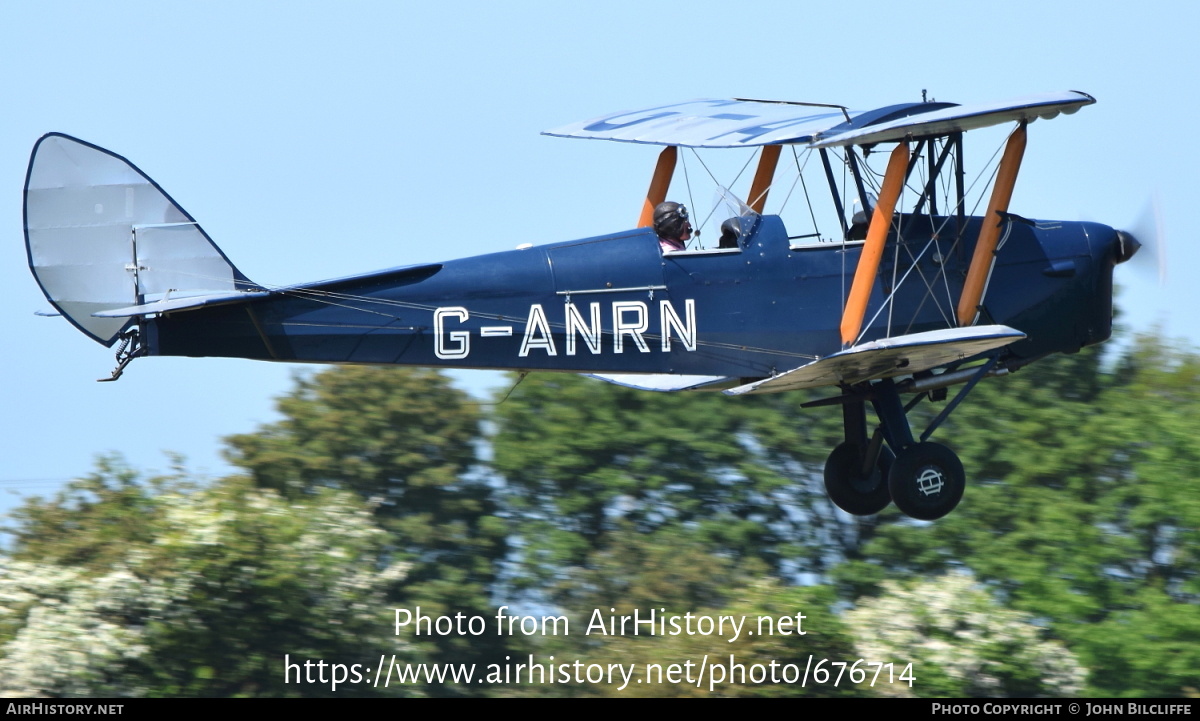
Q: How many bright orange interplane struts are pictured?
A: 4